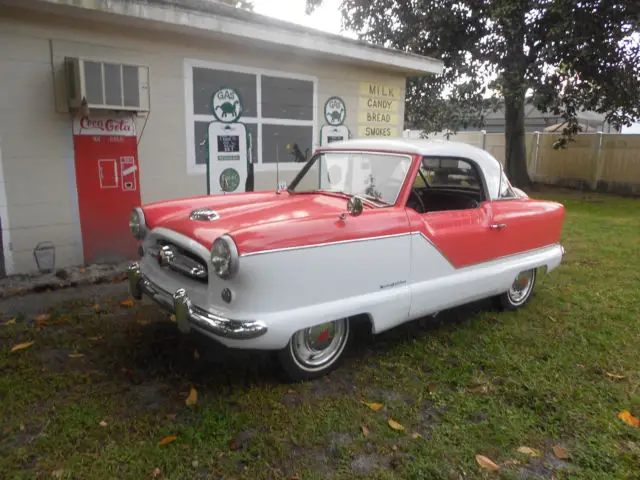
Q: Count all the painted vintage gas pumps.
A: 2